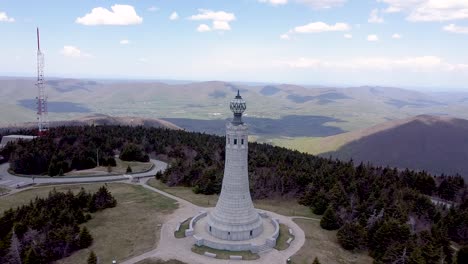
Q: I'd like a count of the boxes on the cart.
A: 0